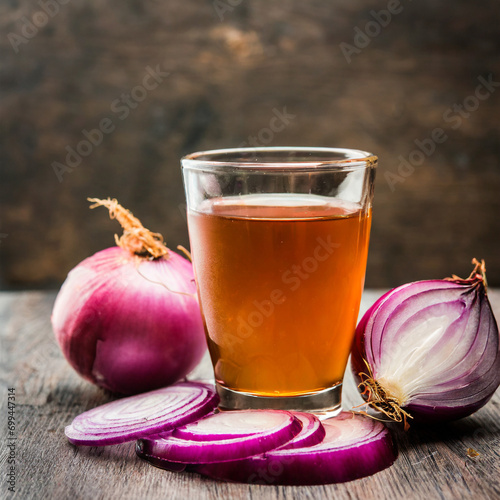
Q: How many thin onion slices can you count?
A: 4